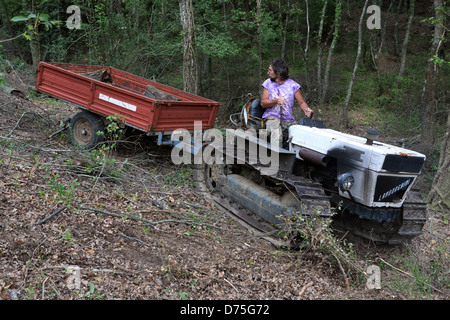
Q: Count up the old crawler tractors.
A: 1